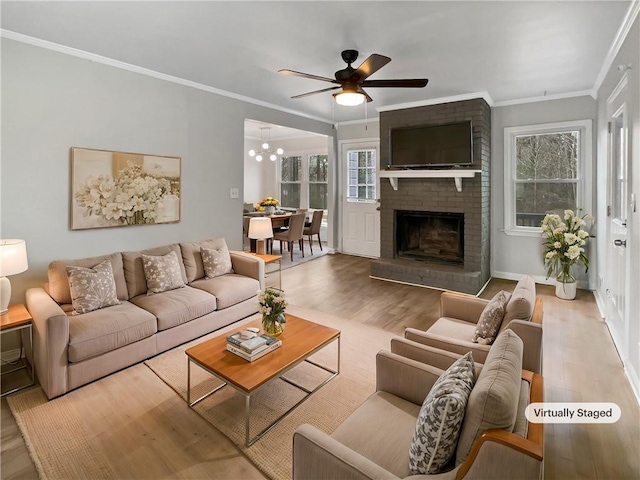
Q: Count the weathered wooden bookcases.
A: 0